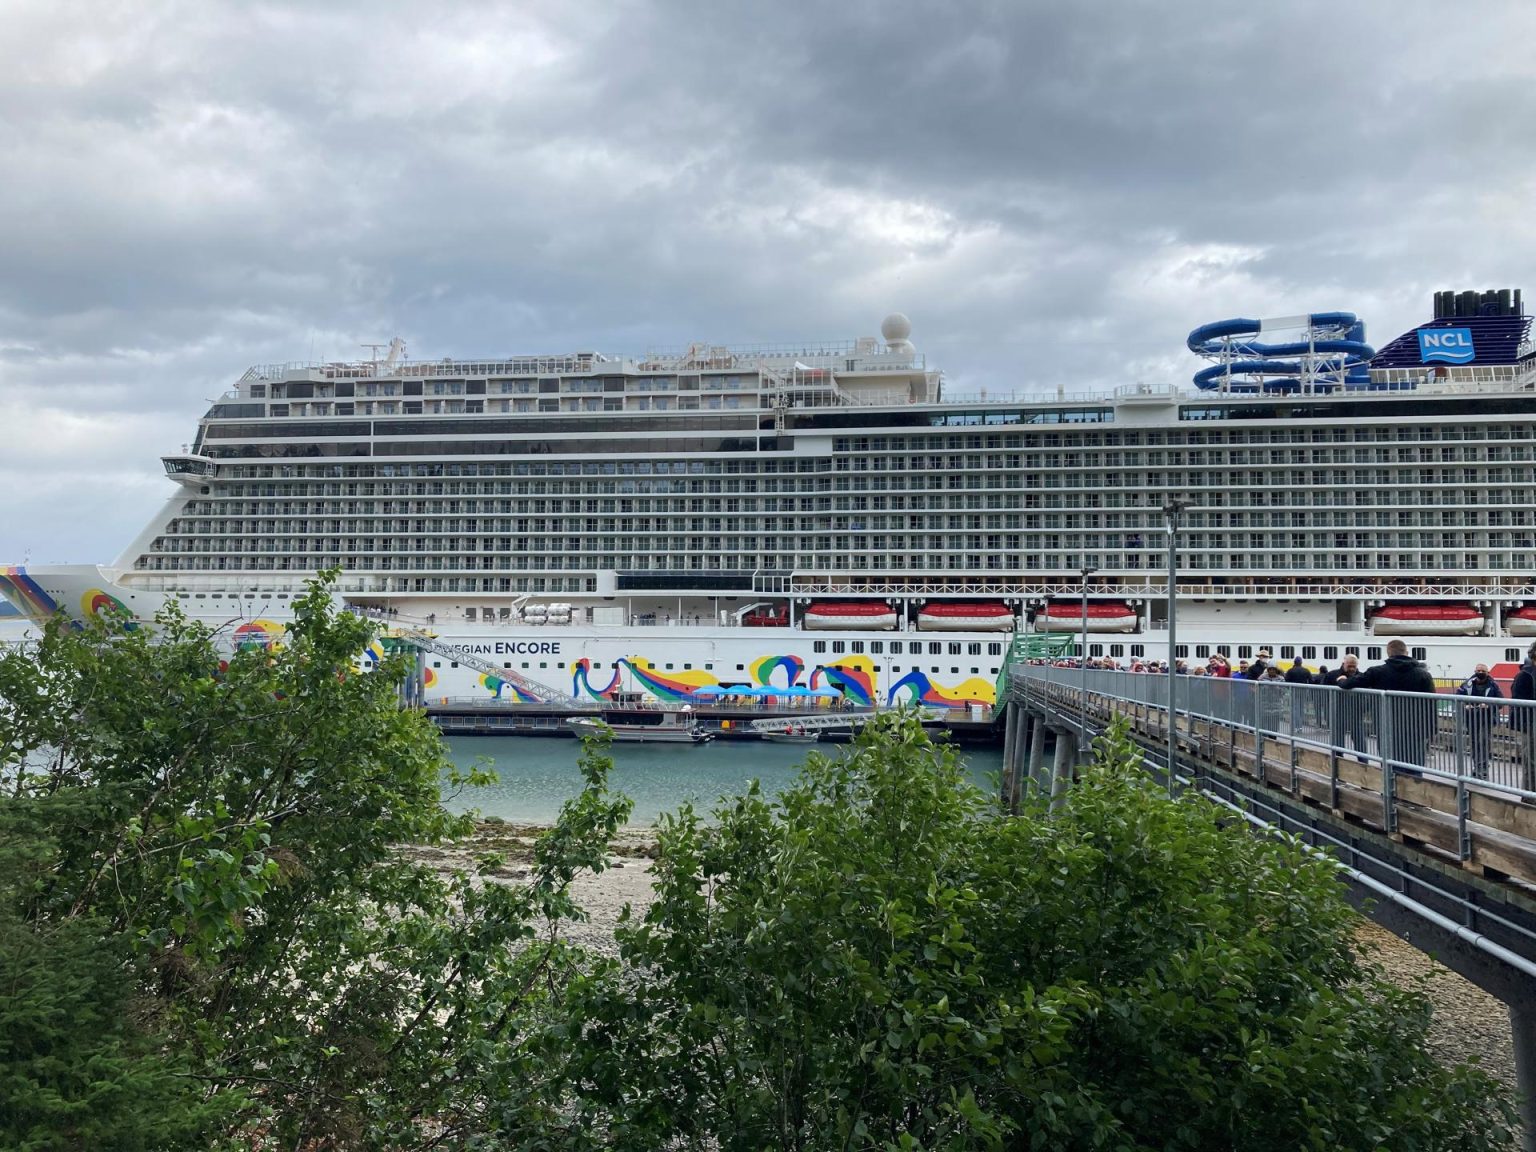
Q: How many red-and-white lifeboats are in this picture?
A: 5